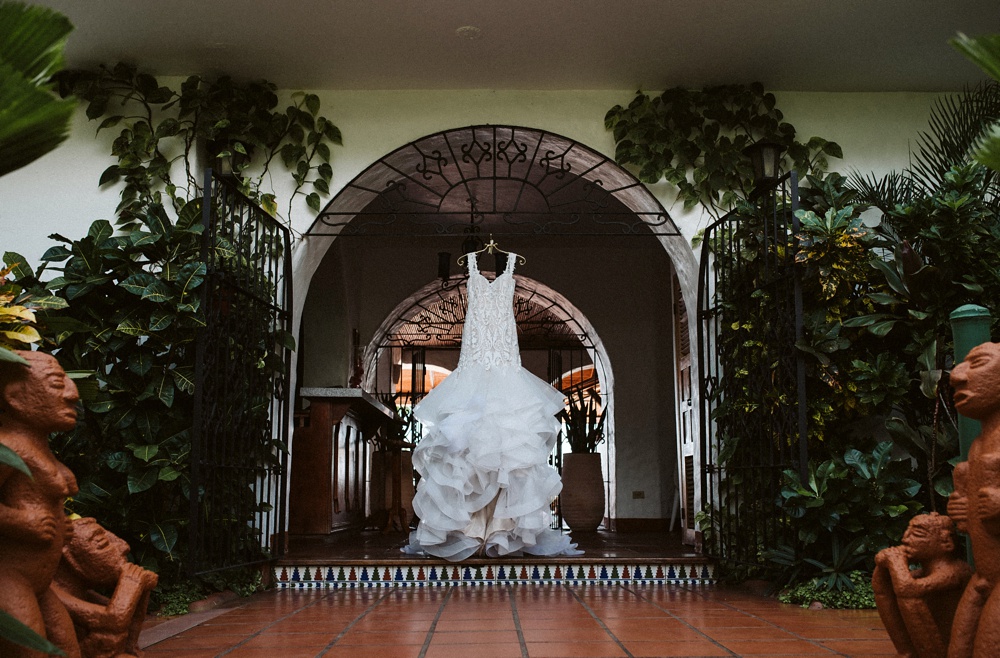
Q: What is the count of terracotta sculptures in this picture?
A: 4